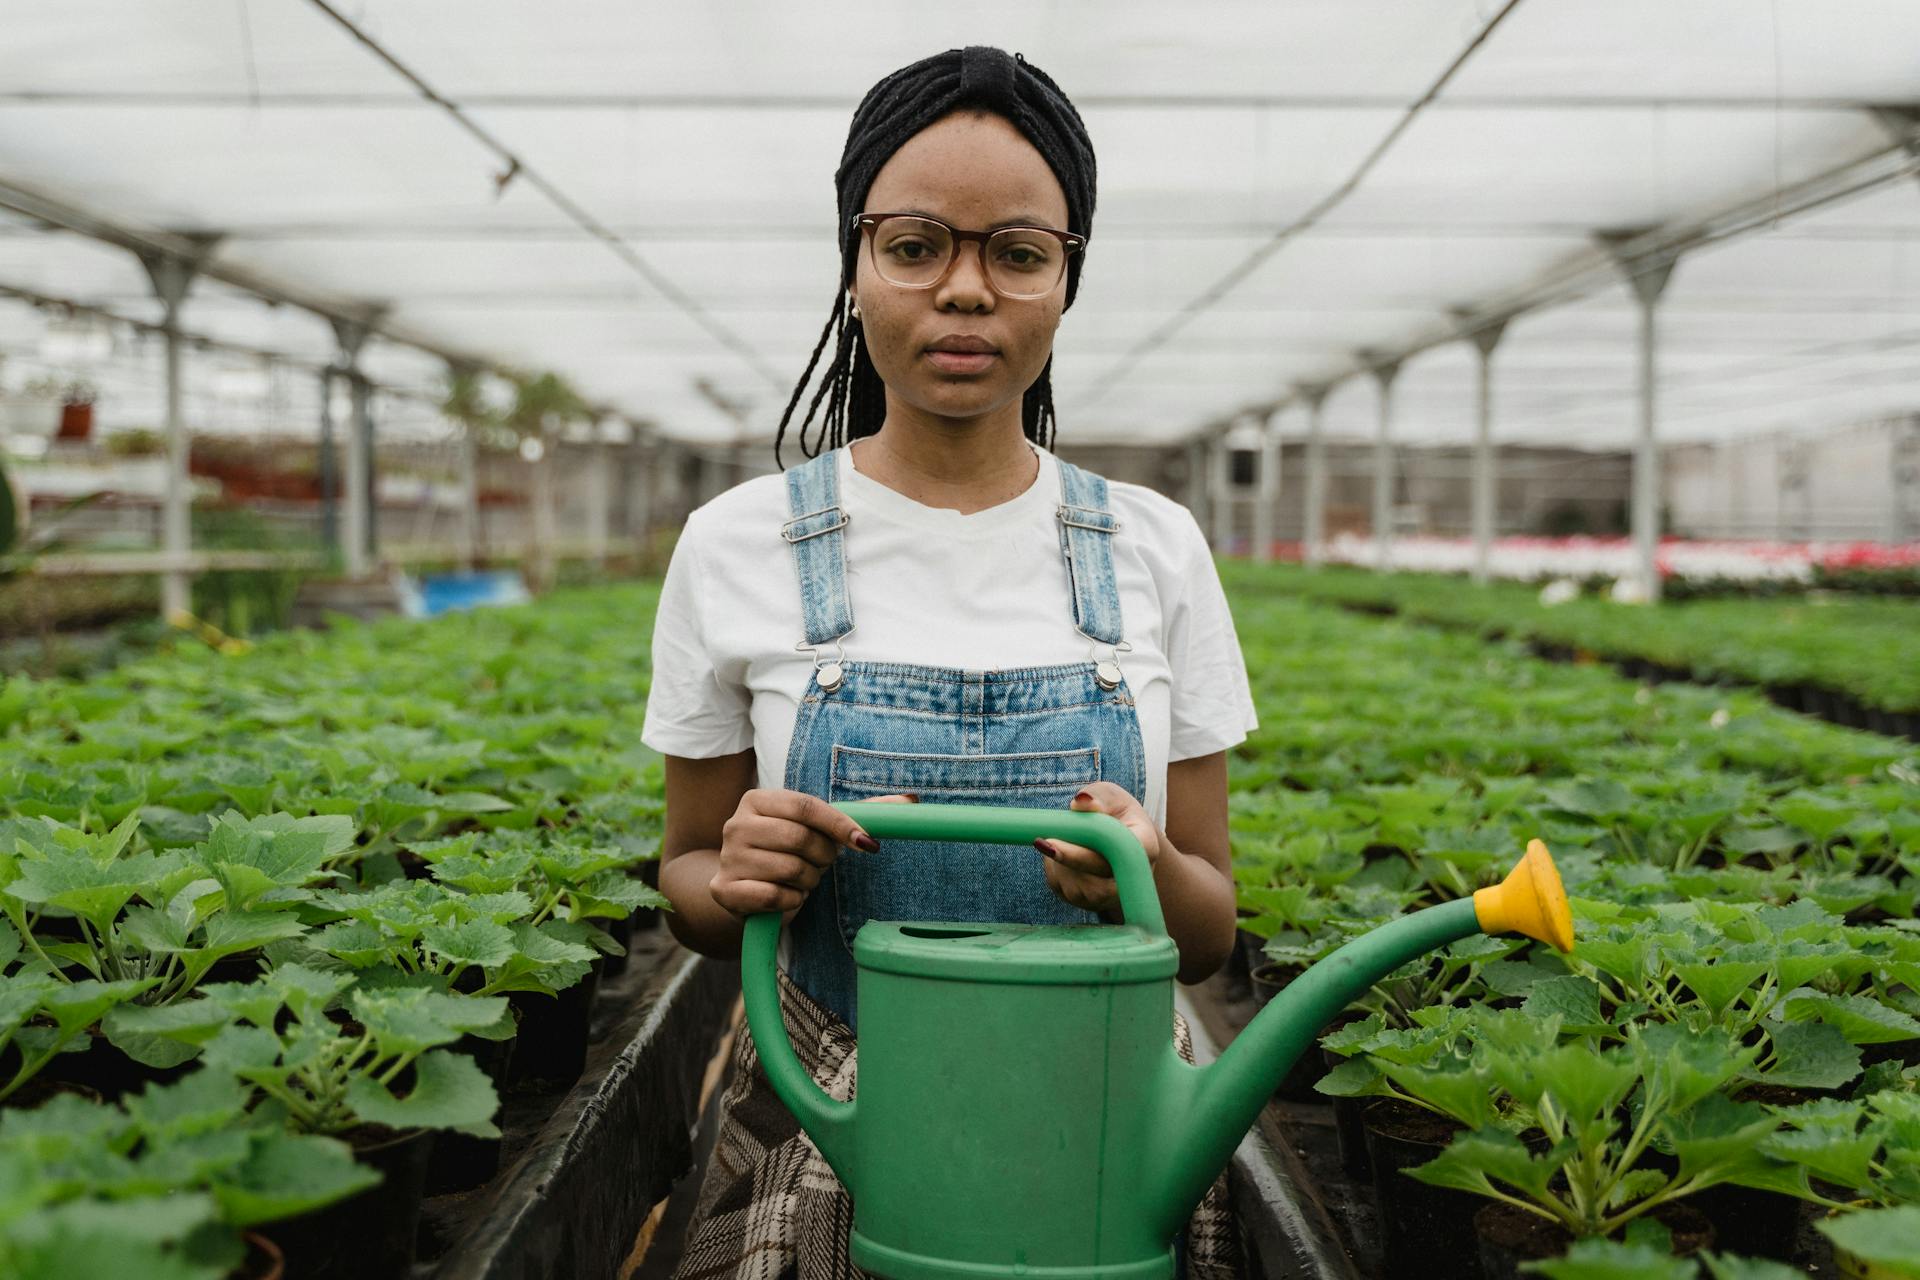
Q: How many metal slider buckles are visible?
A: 2